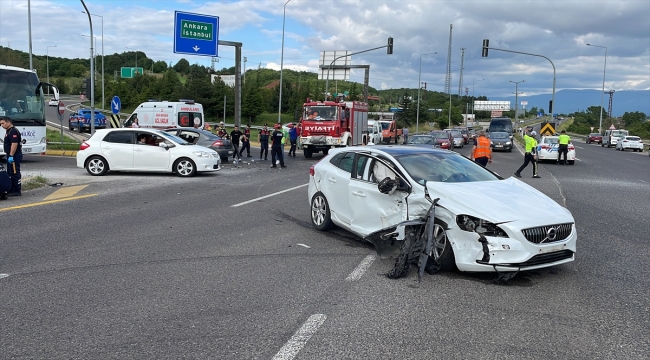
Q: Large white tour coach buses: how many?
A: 1